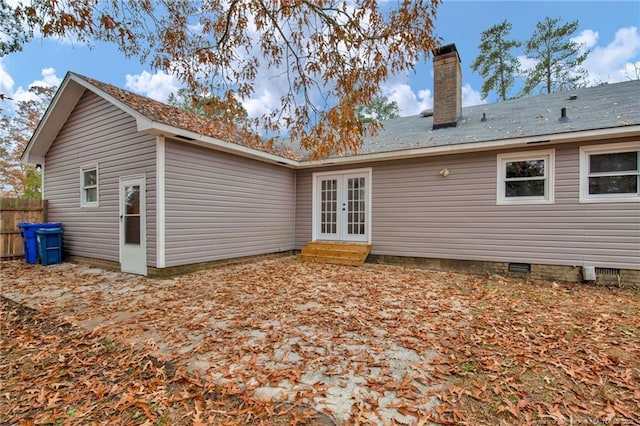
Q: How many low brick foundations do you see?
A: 1